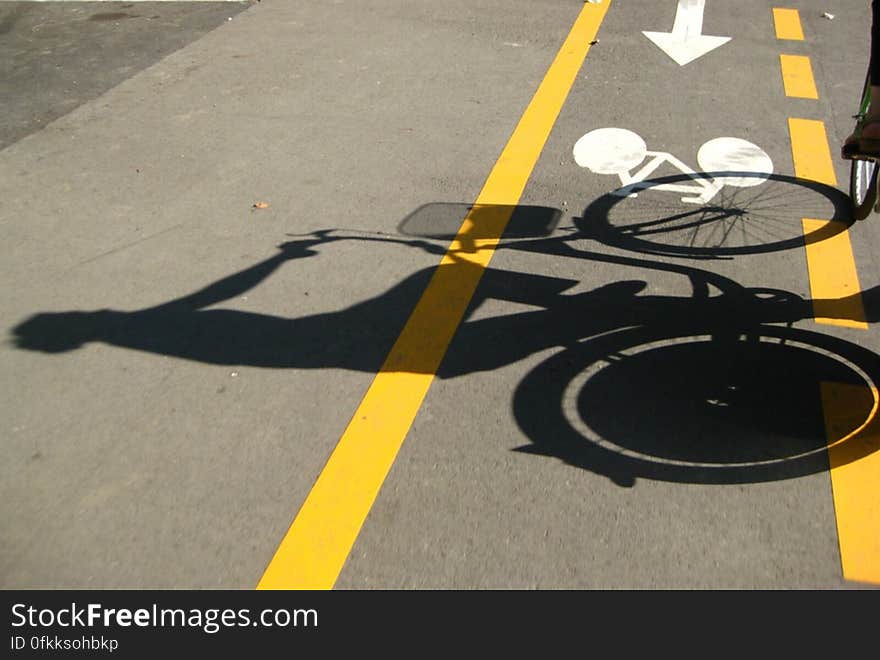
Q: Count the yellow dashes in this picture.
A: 5